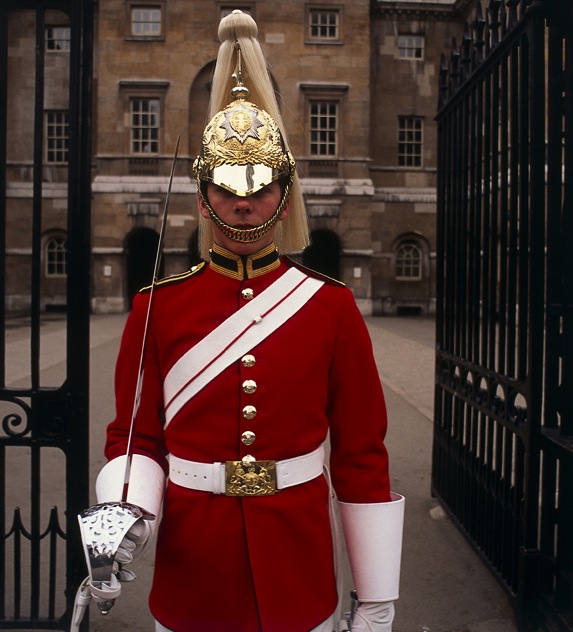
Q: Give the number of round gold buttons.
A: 6